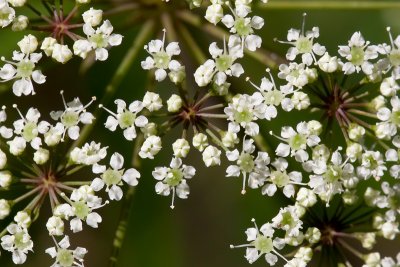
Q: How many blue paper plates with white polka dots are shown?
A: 0